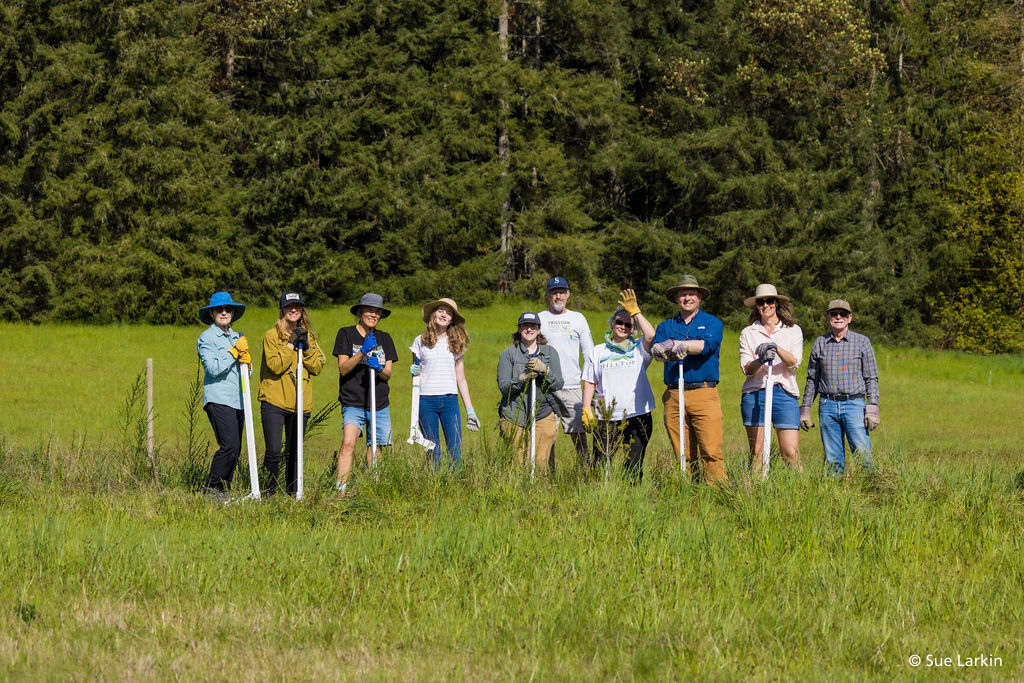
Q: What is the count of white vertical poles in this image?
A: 7